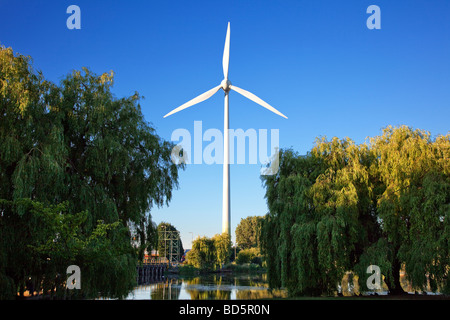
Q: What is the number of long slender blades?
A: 3